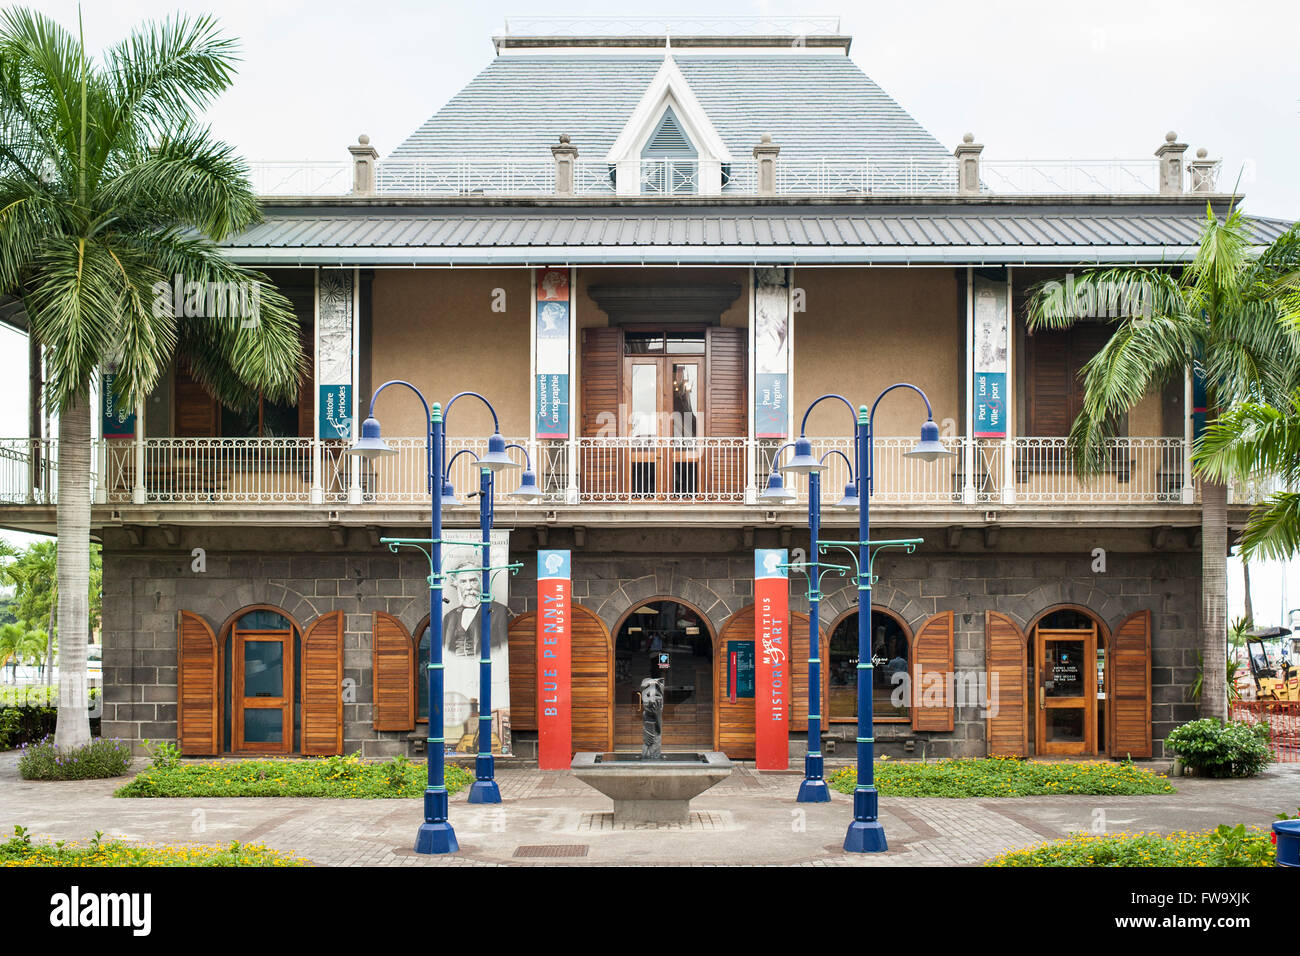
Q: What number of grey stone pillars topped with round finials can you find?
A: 6